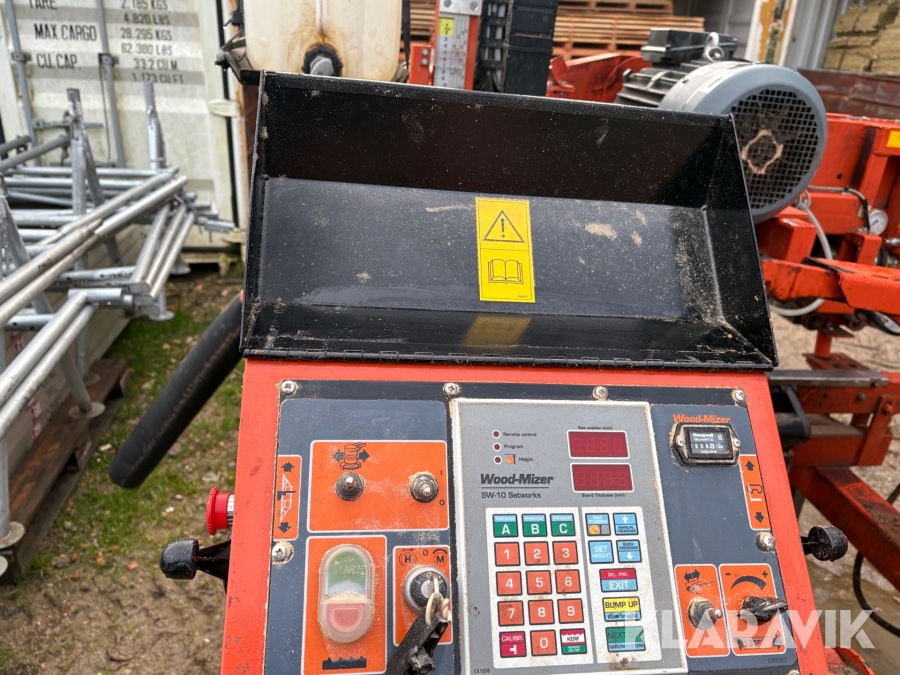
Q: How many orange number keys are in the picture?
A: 10